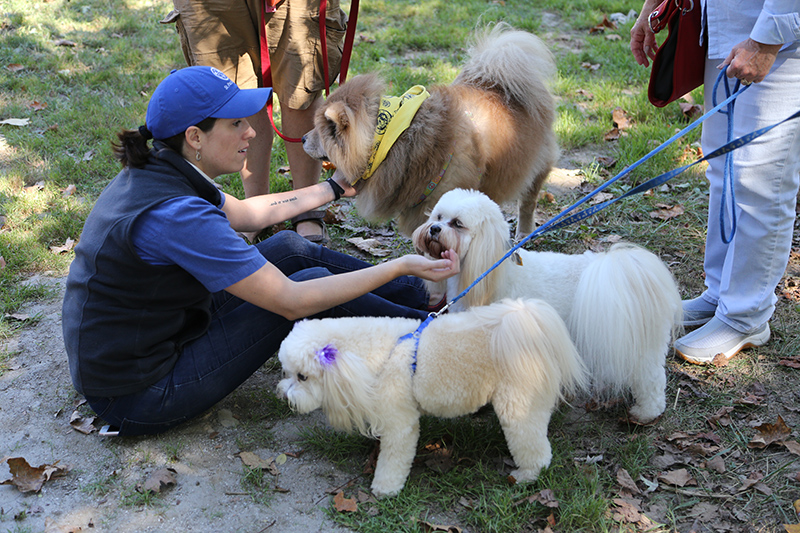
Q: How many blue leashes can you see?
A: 2